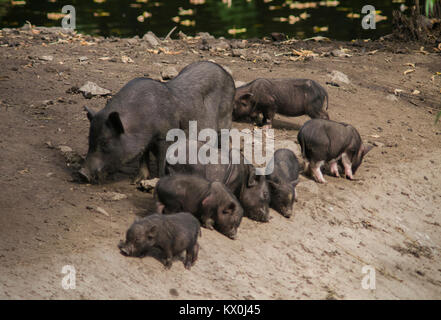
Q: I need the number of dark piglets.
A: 6